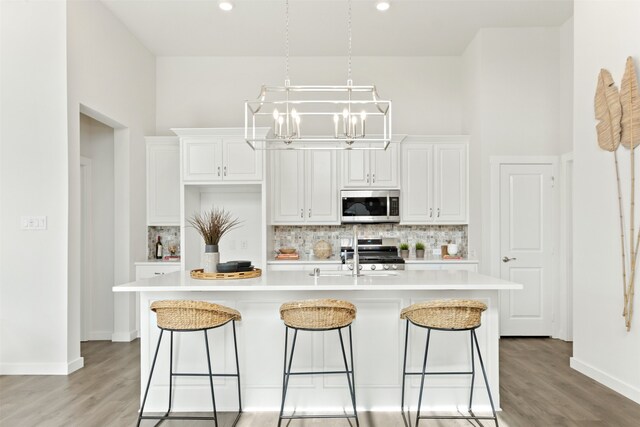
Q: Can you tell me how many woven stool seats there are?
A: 3